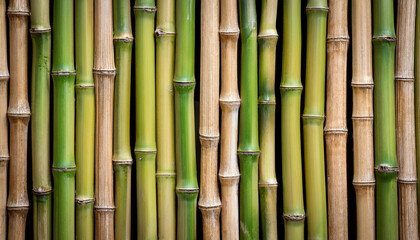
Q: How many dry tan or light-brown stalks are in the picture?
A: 8